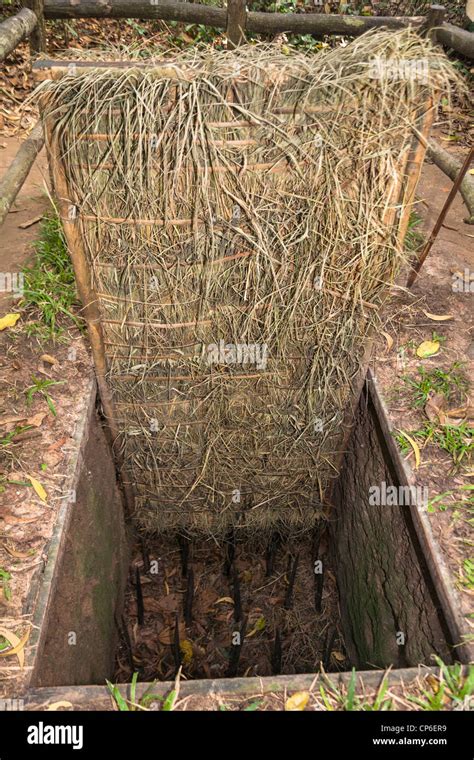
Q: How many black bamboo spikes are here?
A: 15